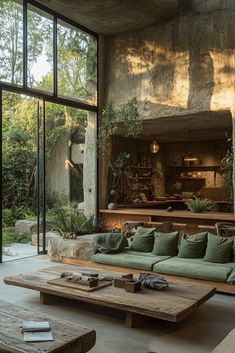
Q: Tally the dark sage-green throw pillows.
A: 4